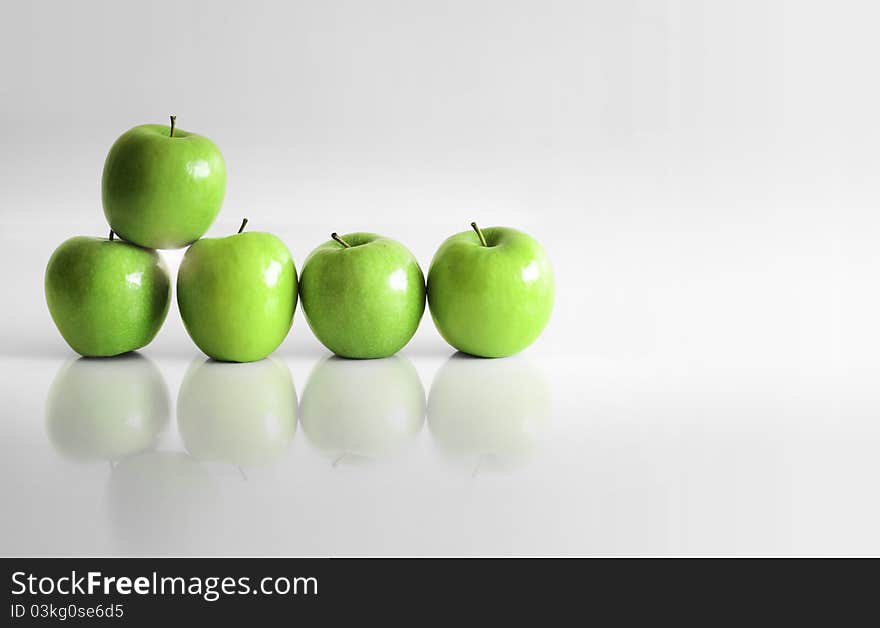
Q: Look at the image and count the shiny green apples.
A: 5